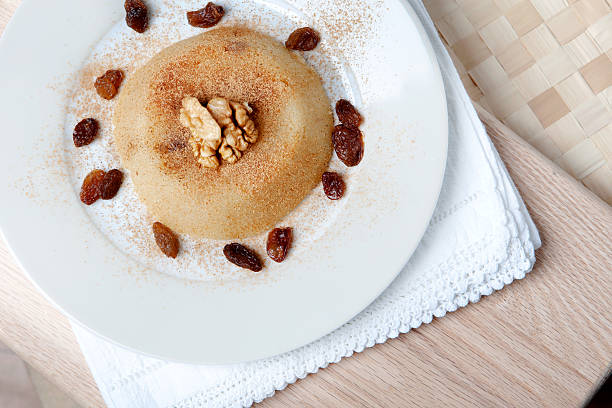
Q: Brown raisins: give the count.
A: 13